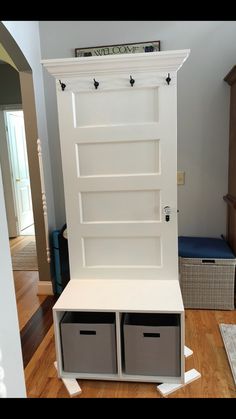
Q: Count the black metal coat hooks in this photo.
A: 4